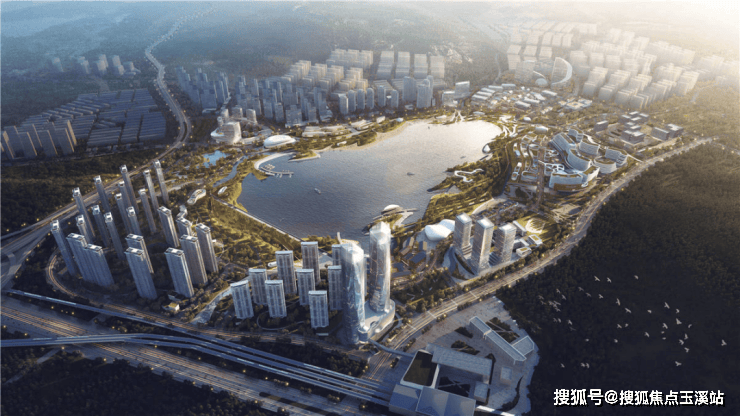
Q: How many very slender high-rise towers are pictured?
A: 13